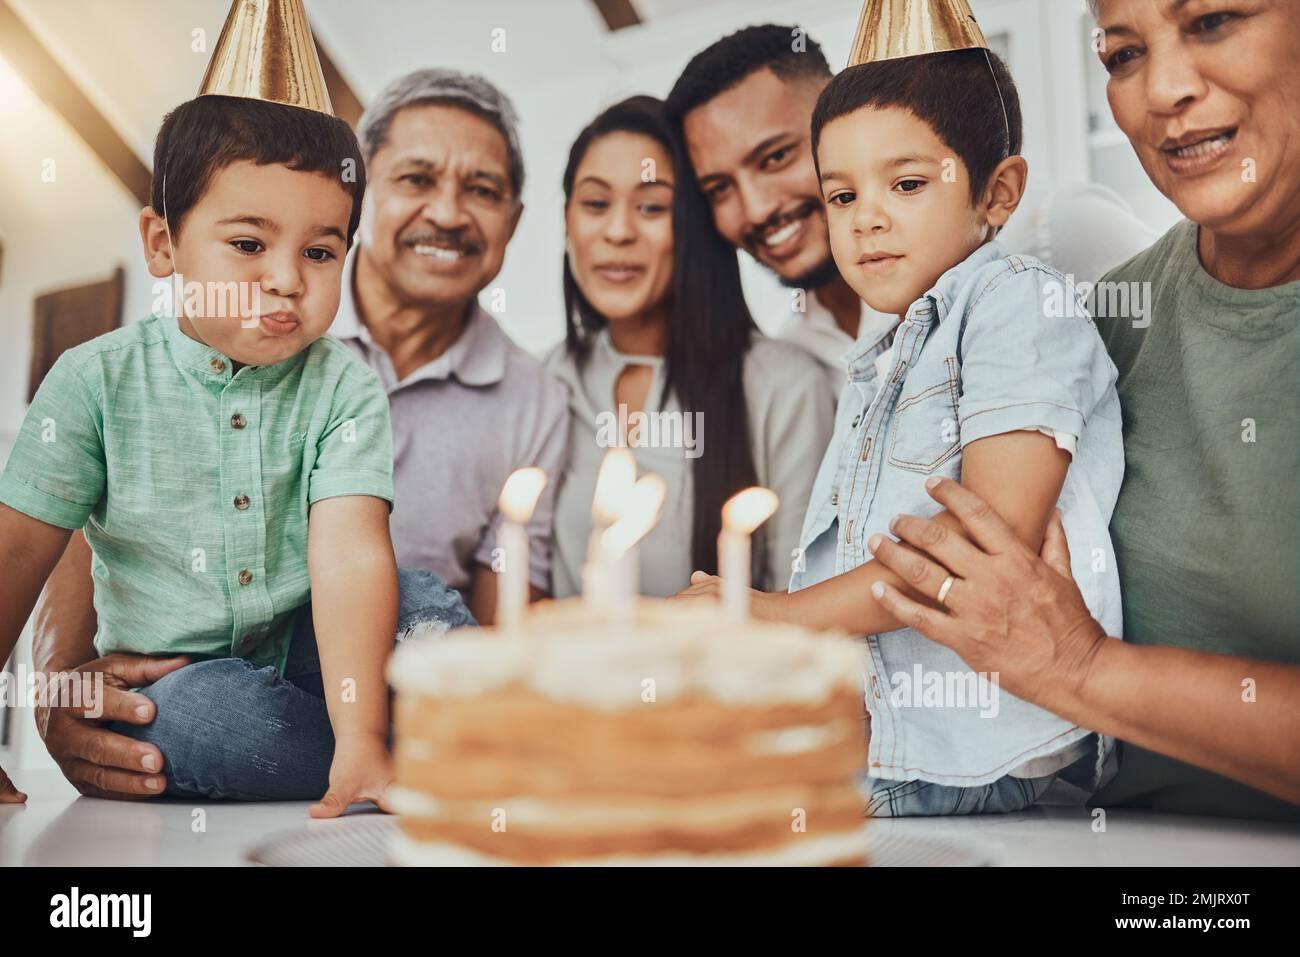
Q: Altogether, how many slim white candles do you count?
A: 4